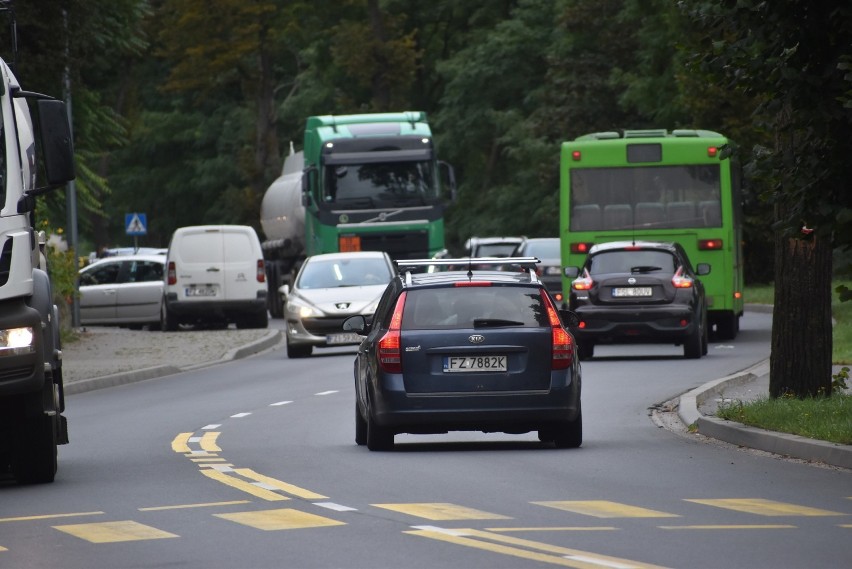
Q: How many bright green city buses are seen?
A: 1